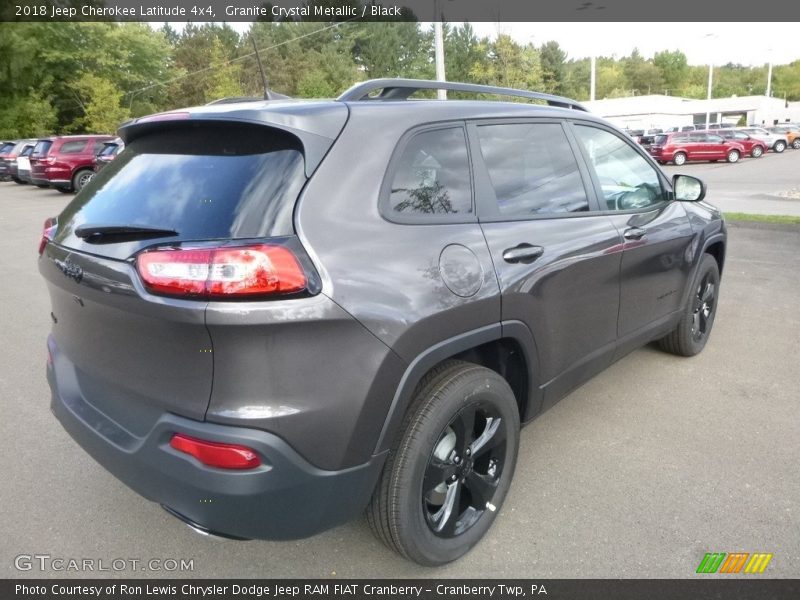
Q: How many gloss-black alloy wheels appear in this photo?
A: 2